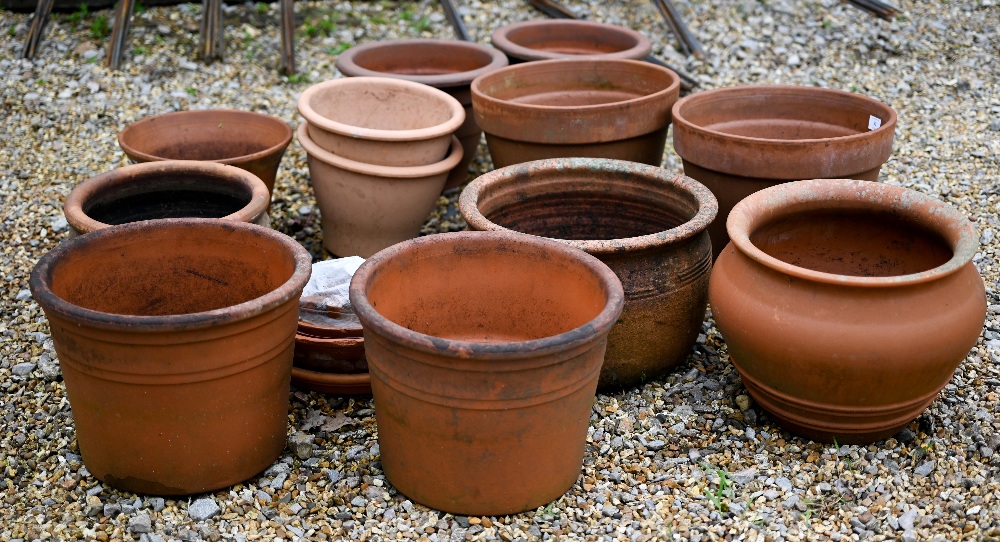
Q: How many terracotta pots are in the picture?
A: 12